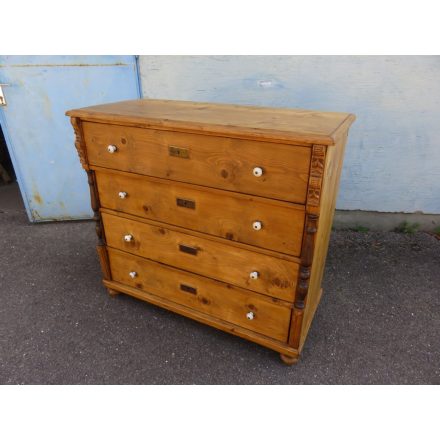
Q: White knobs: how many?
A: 8